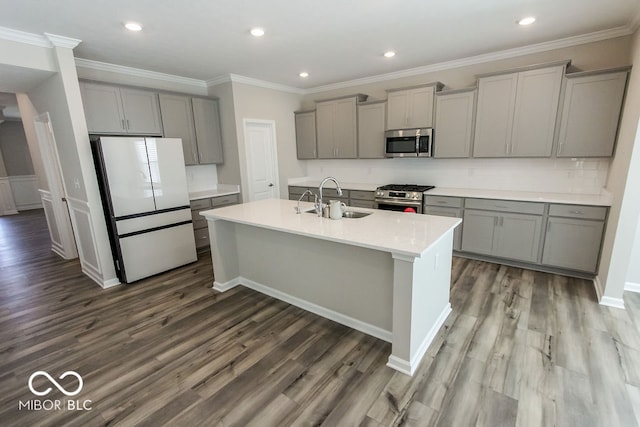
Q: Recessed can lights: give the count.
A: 5